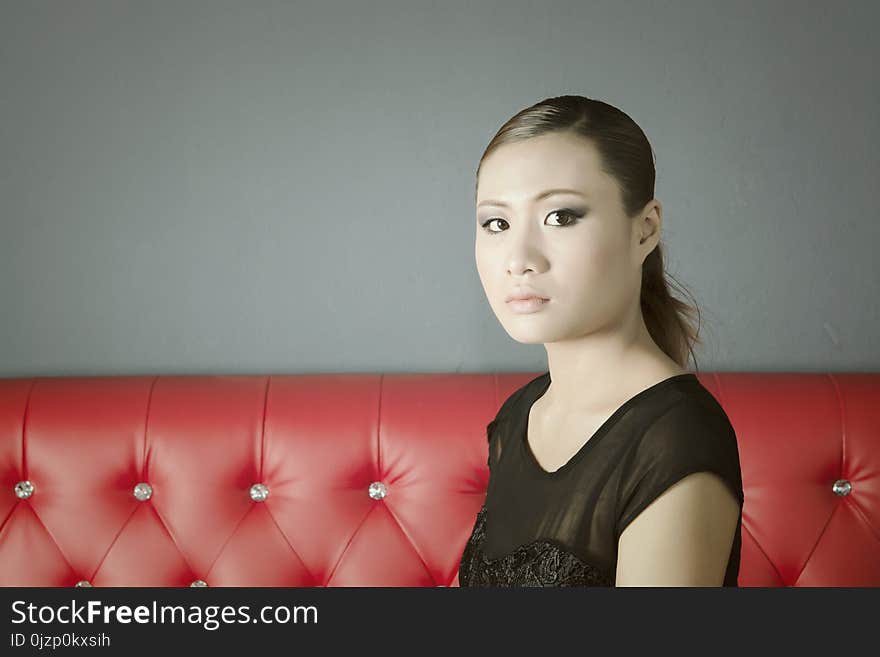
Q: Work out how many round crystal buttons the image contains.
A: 7